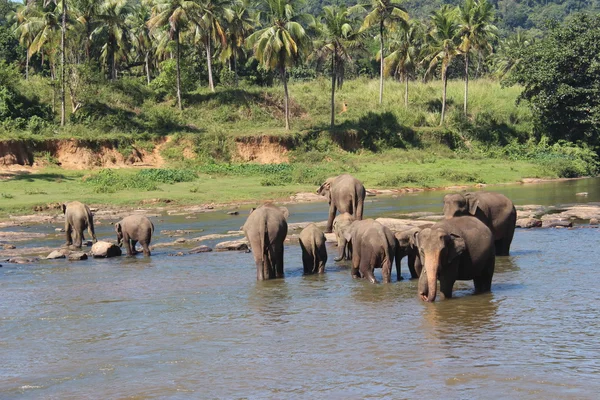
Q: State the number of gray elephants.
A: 10